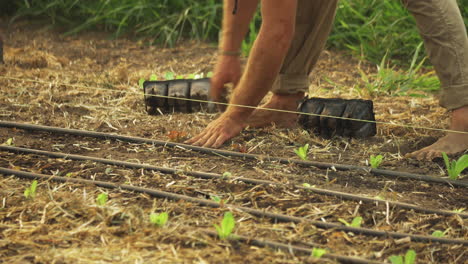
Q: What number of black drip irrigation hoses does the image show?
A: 4